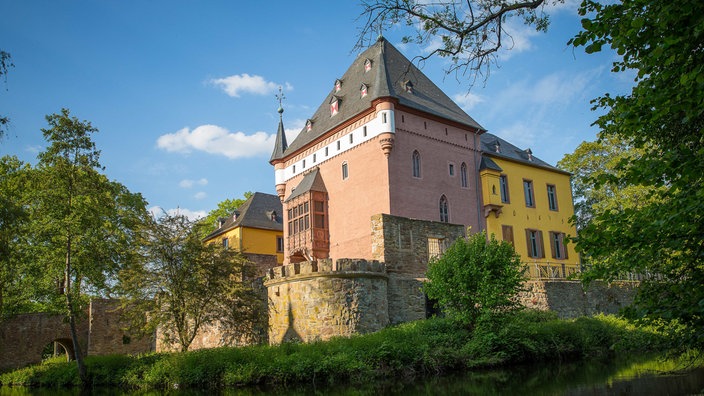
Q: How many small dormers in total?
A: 11